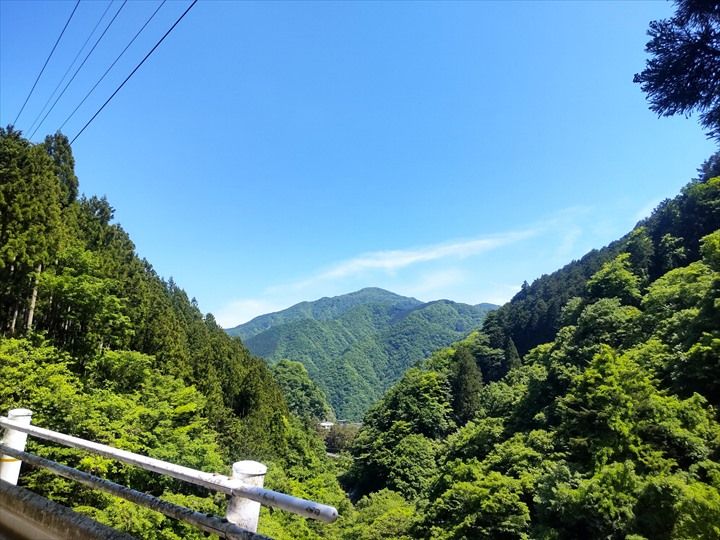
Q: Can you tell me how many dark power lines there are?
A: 5